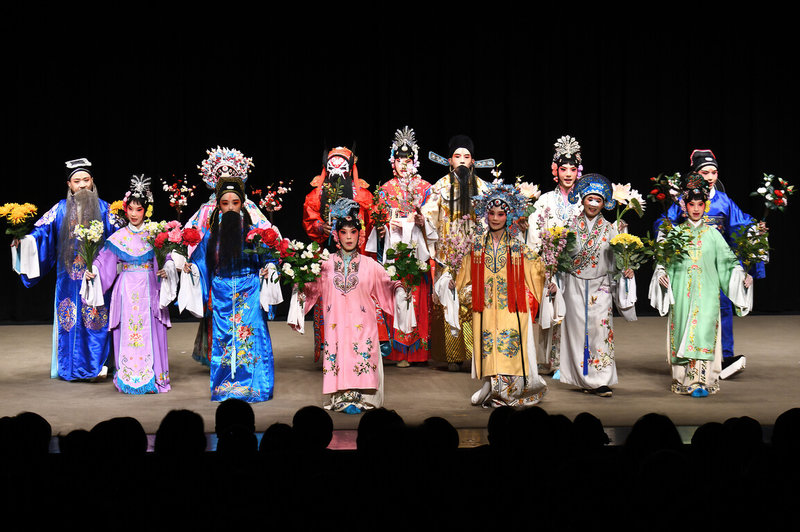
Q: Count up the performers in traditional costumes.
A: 13